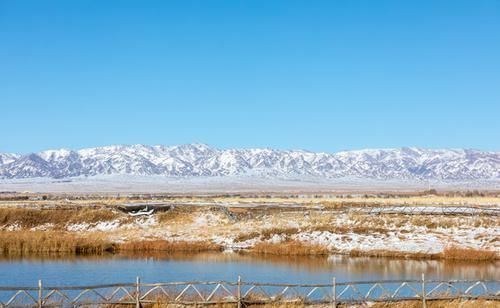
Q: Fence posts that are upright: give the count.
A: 5